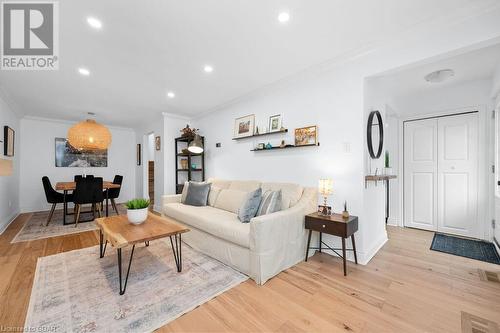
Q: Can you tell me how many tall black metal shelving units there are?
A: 1